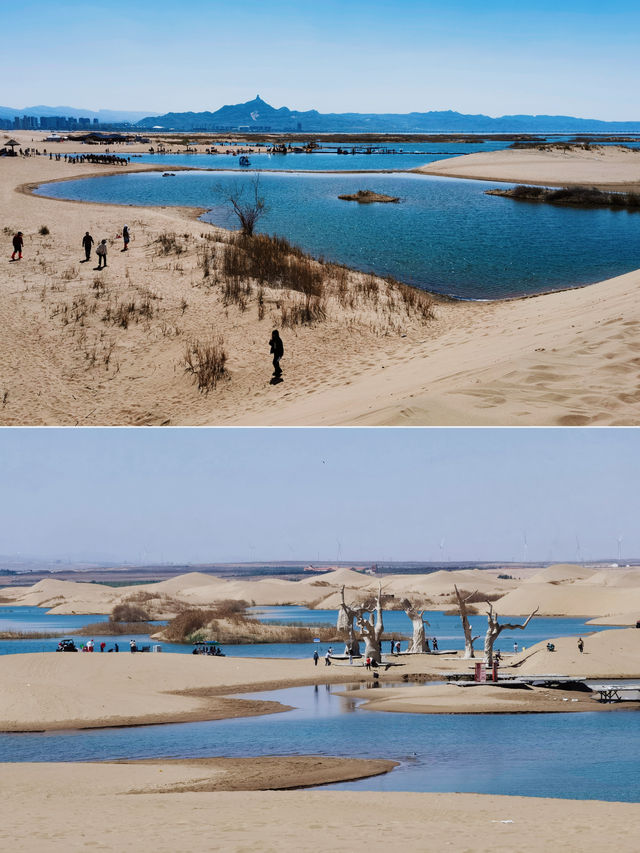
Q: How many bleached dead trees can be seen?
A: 5